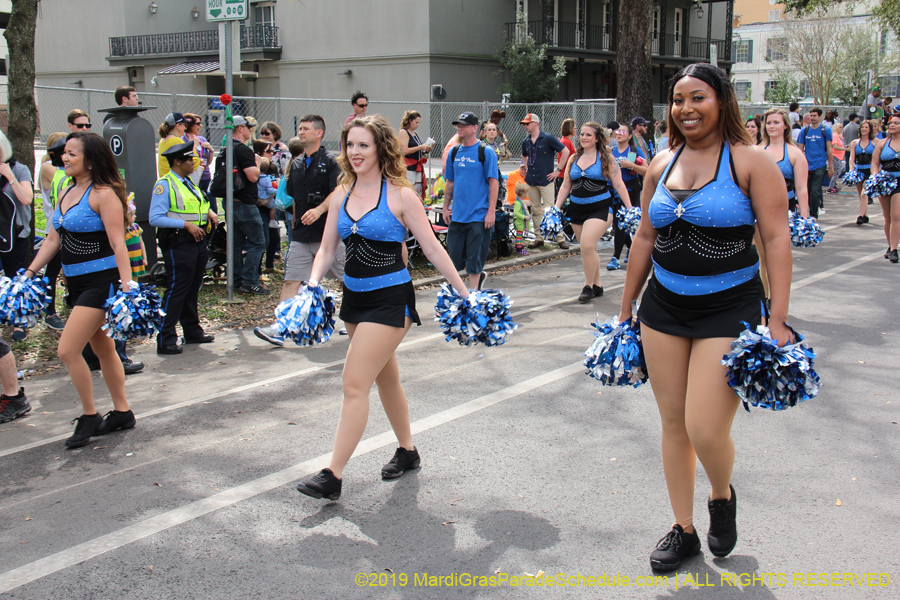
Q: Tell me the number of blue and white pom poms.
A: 11